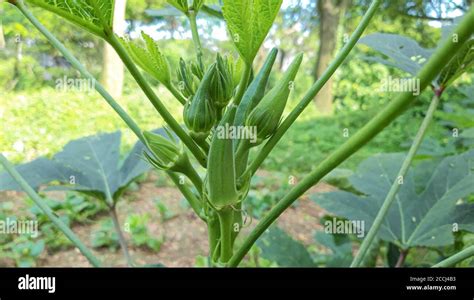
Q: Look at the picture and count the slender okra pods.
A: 3